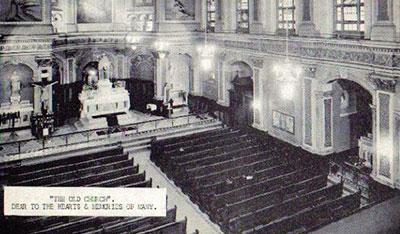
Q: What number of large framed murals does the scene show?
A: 3